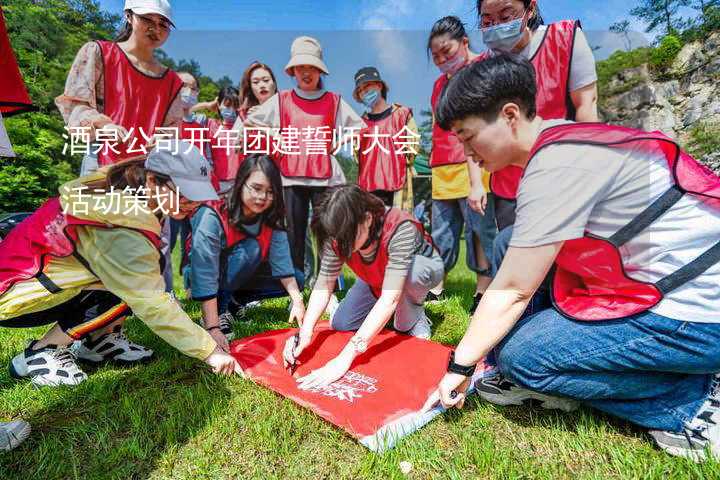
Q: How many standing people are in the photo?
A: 8